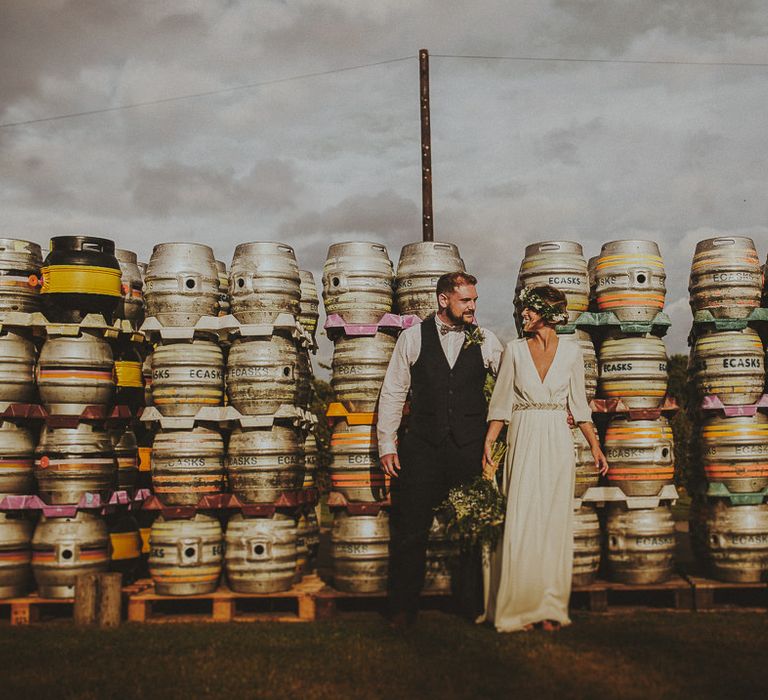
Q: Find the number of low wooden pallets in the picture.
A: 5